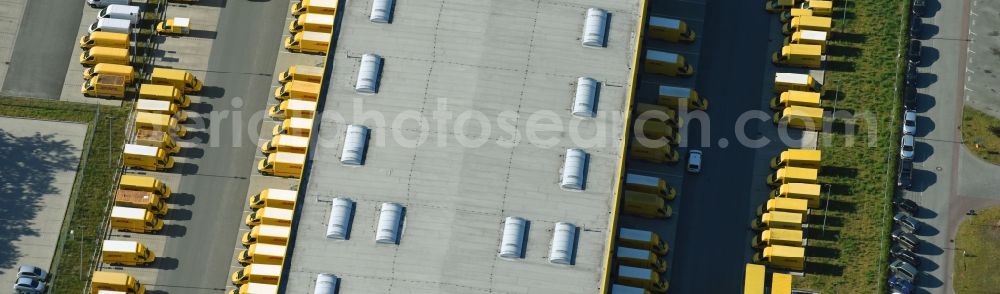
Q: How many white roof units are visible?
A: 11